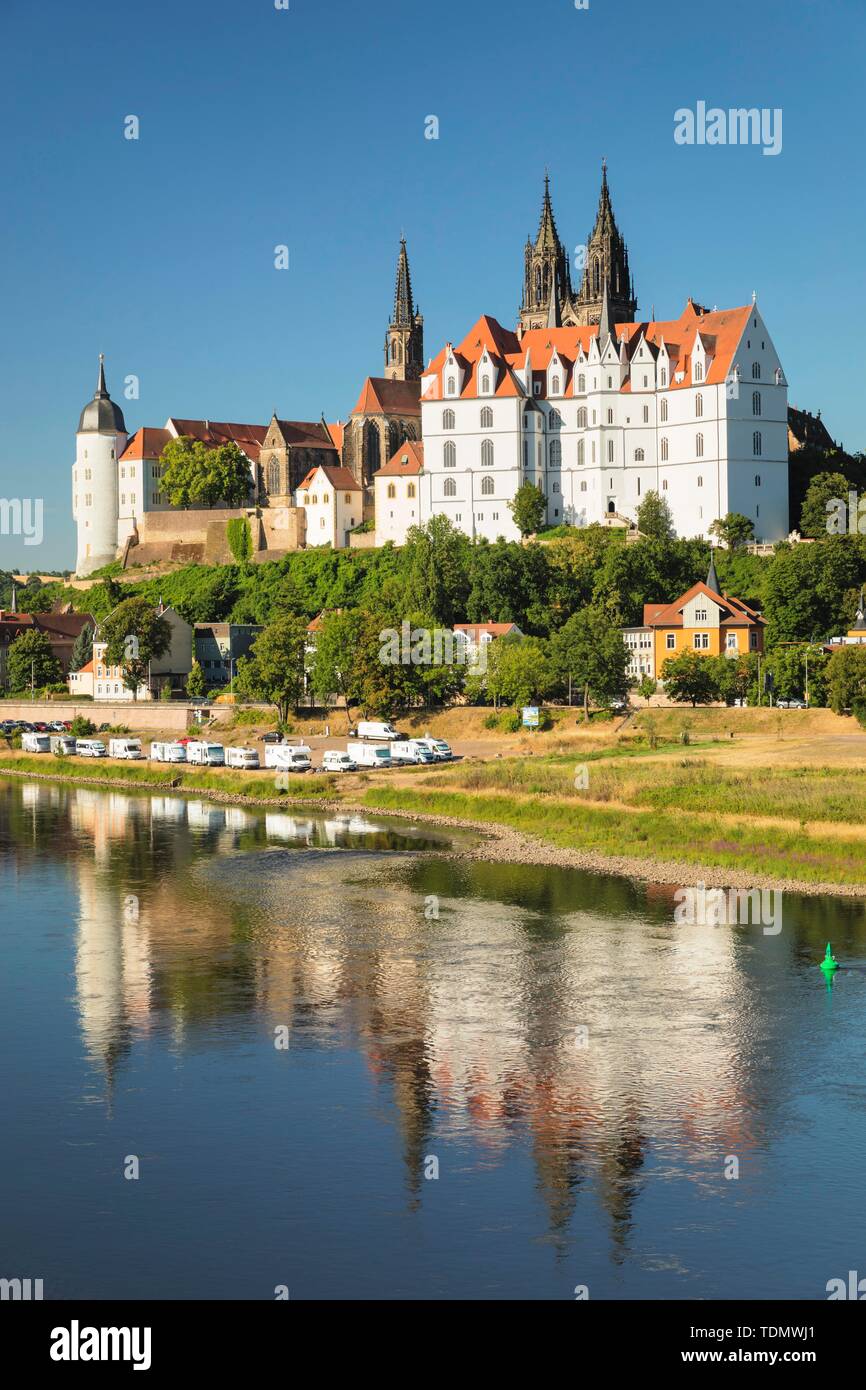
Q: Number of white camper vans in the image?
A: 13